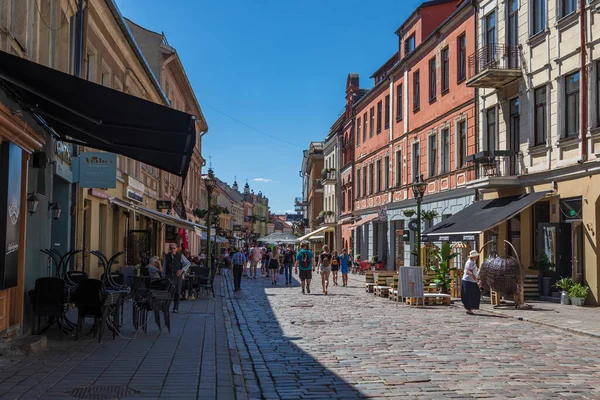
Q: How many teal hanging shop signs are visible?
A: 1